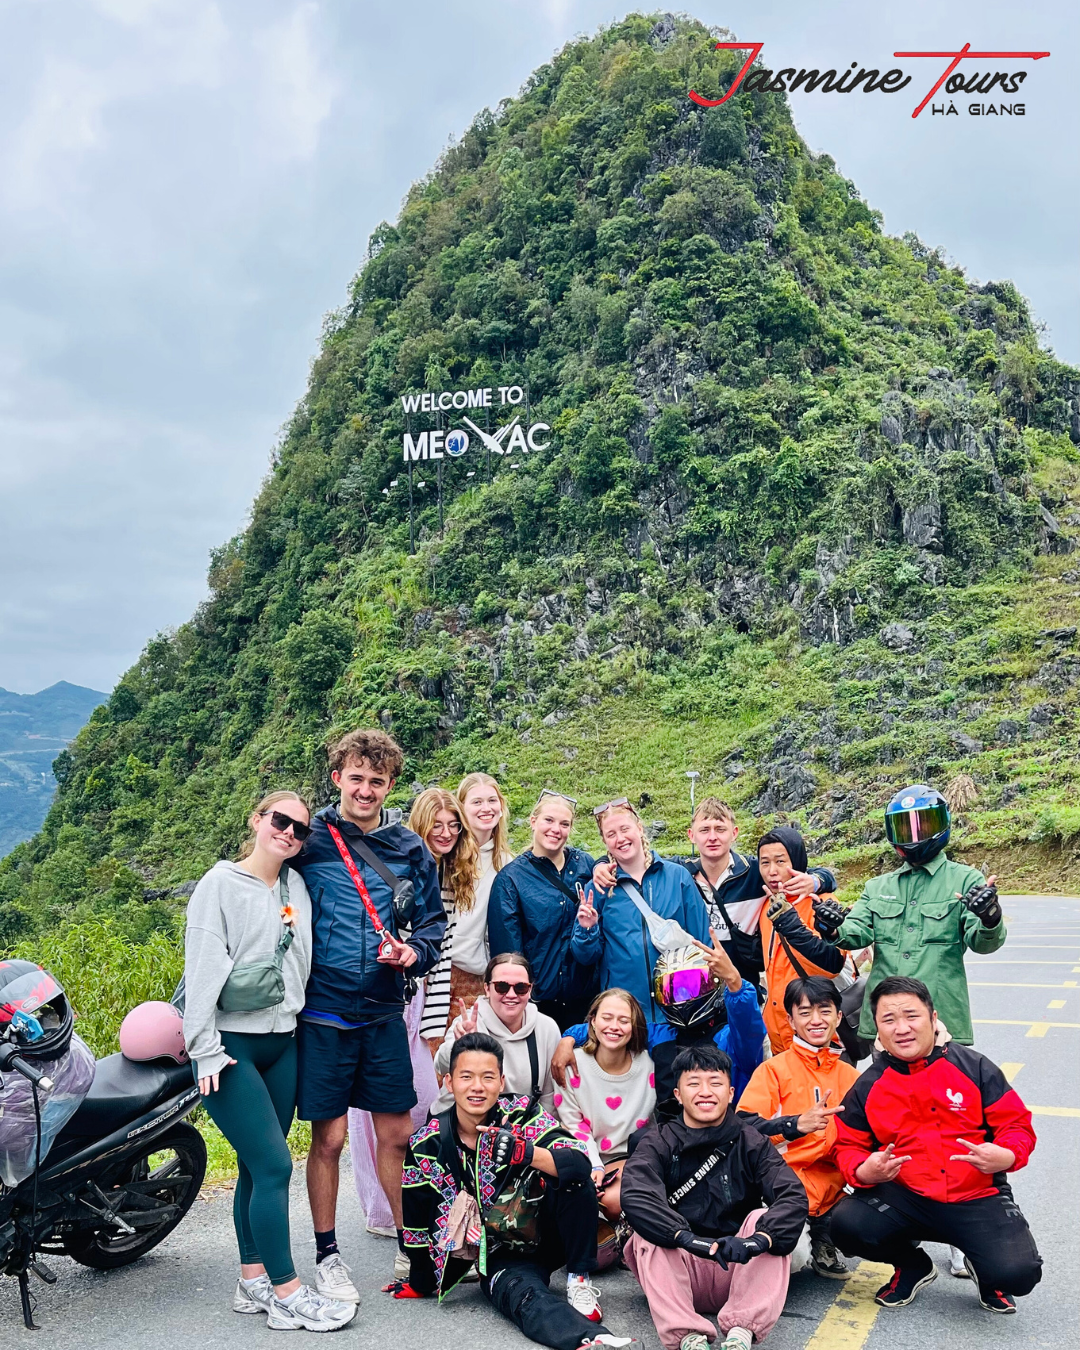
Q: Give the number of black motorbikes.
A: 1